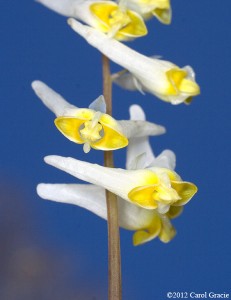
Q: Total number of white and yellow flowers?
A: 6